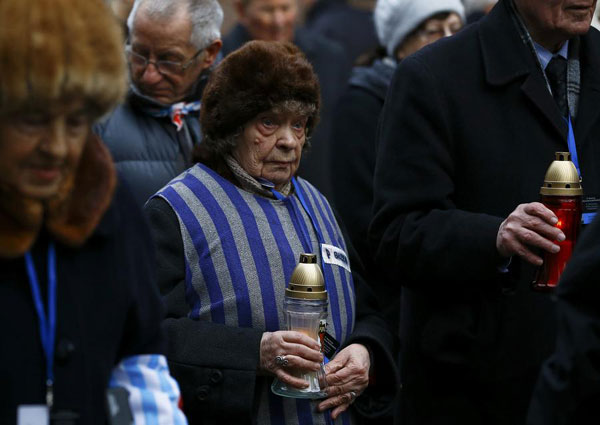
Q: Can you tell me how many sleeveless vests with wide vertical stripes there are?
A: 1